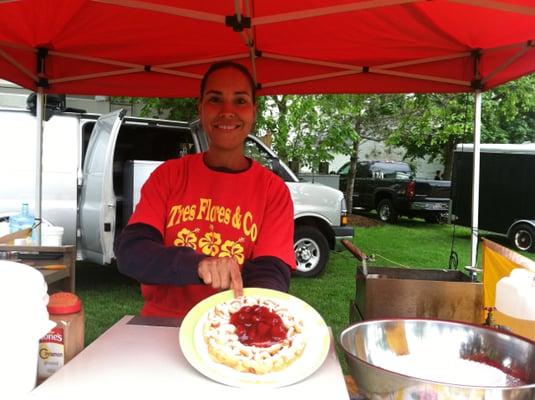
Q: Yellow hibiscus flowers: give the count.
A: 3